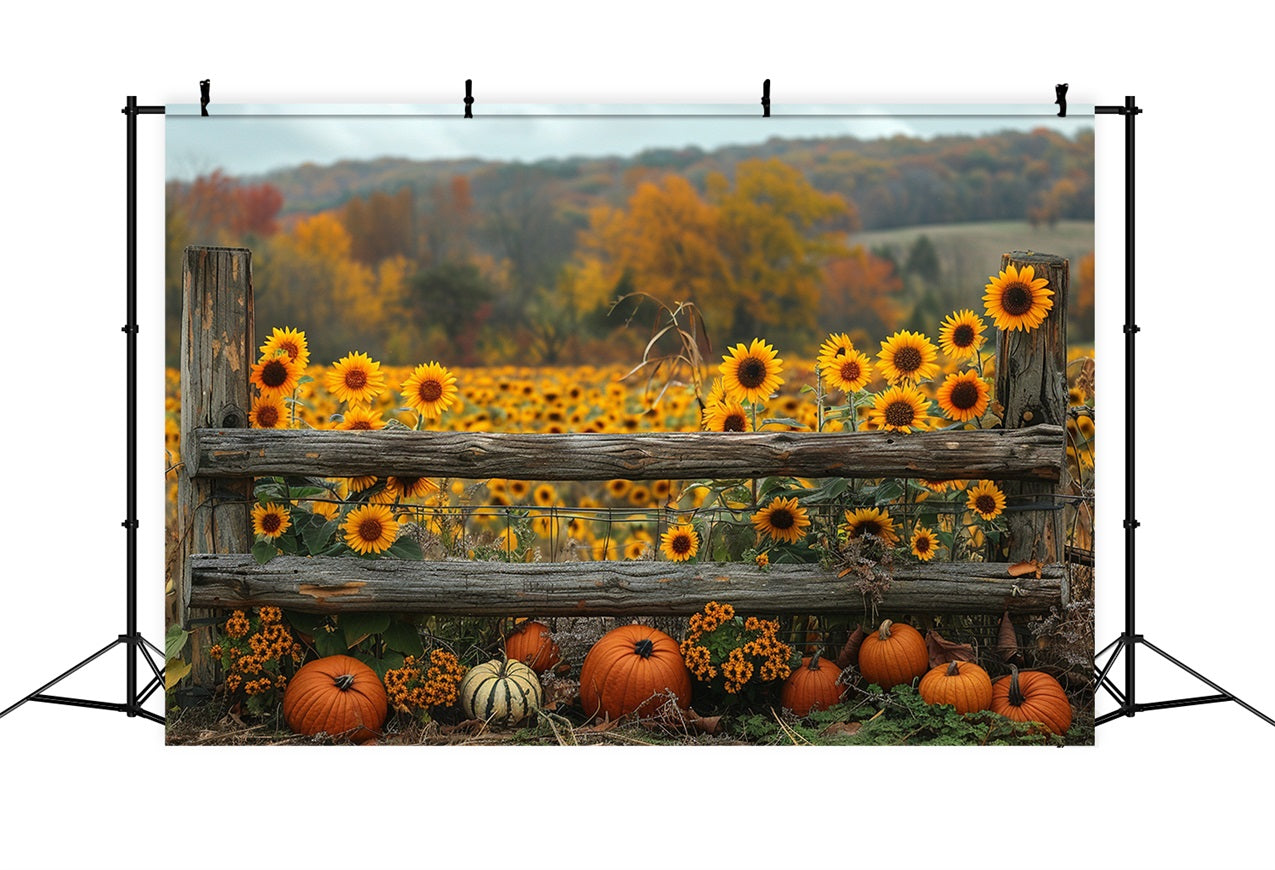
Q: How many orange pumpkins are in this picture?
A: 7